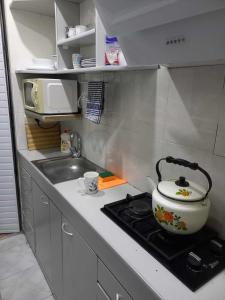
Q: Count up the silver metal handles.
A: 3